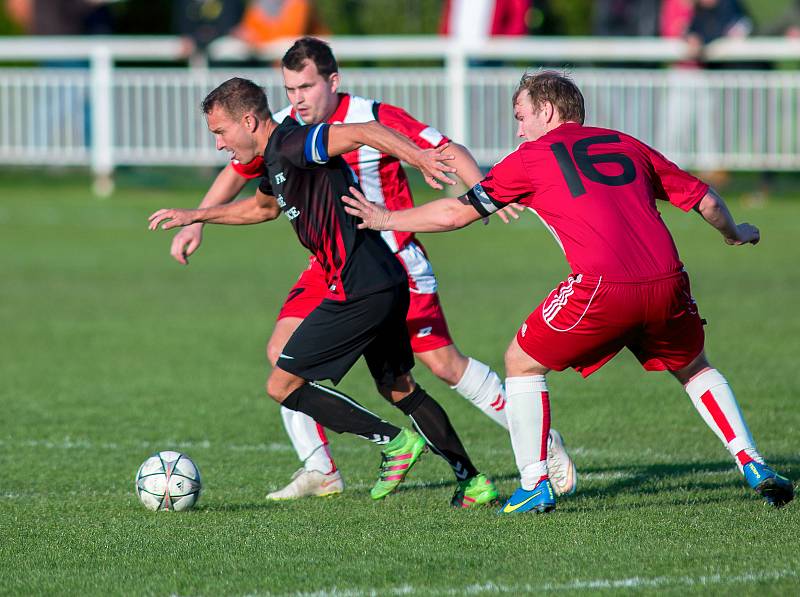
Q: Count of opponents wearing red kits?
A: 2